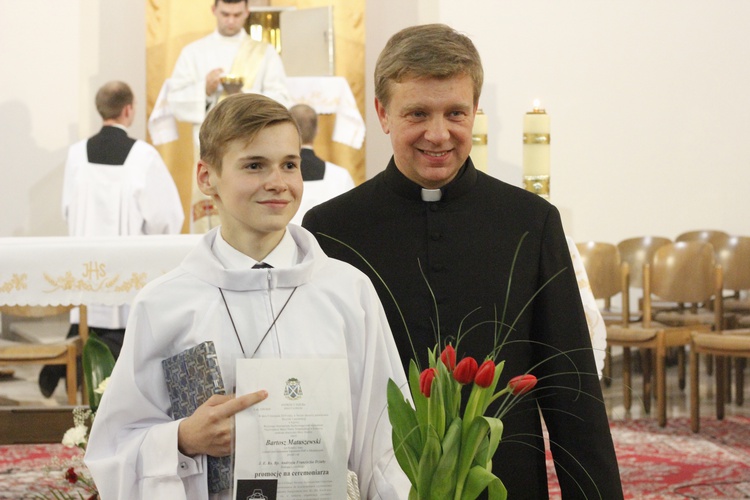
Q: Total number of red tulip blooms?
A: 5